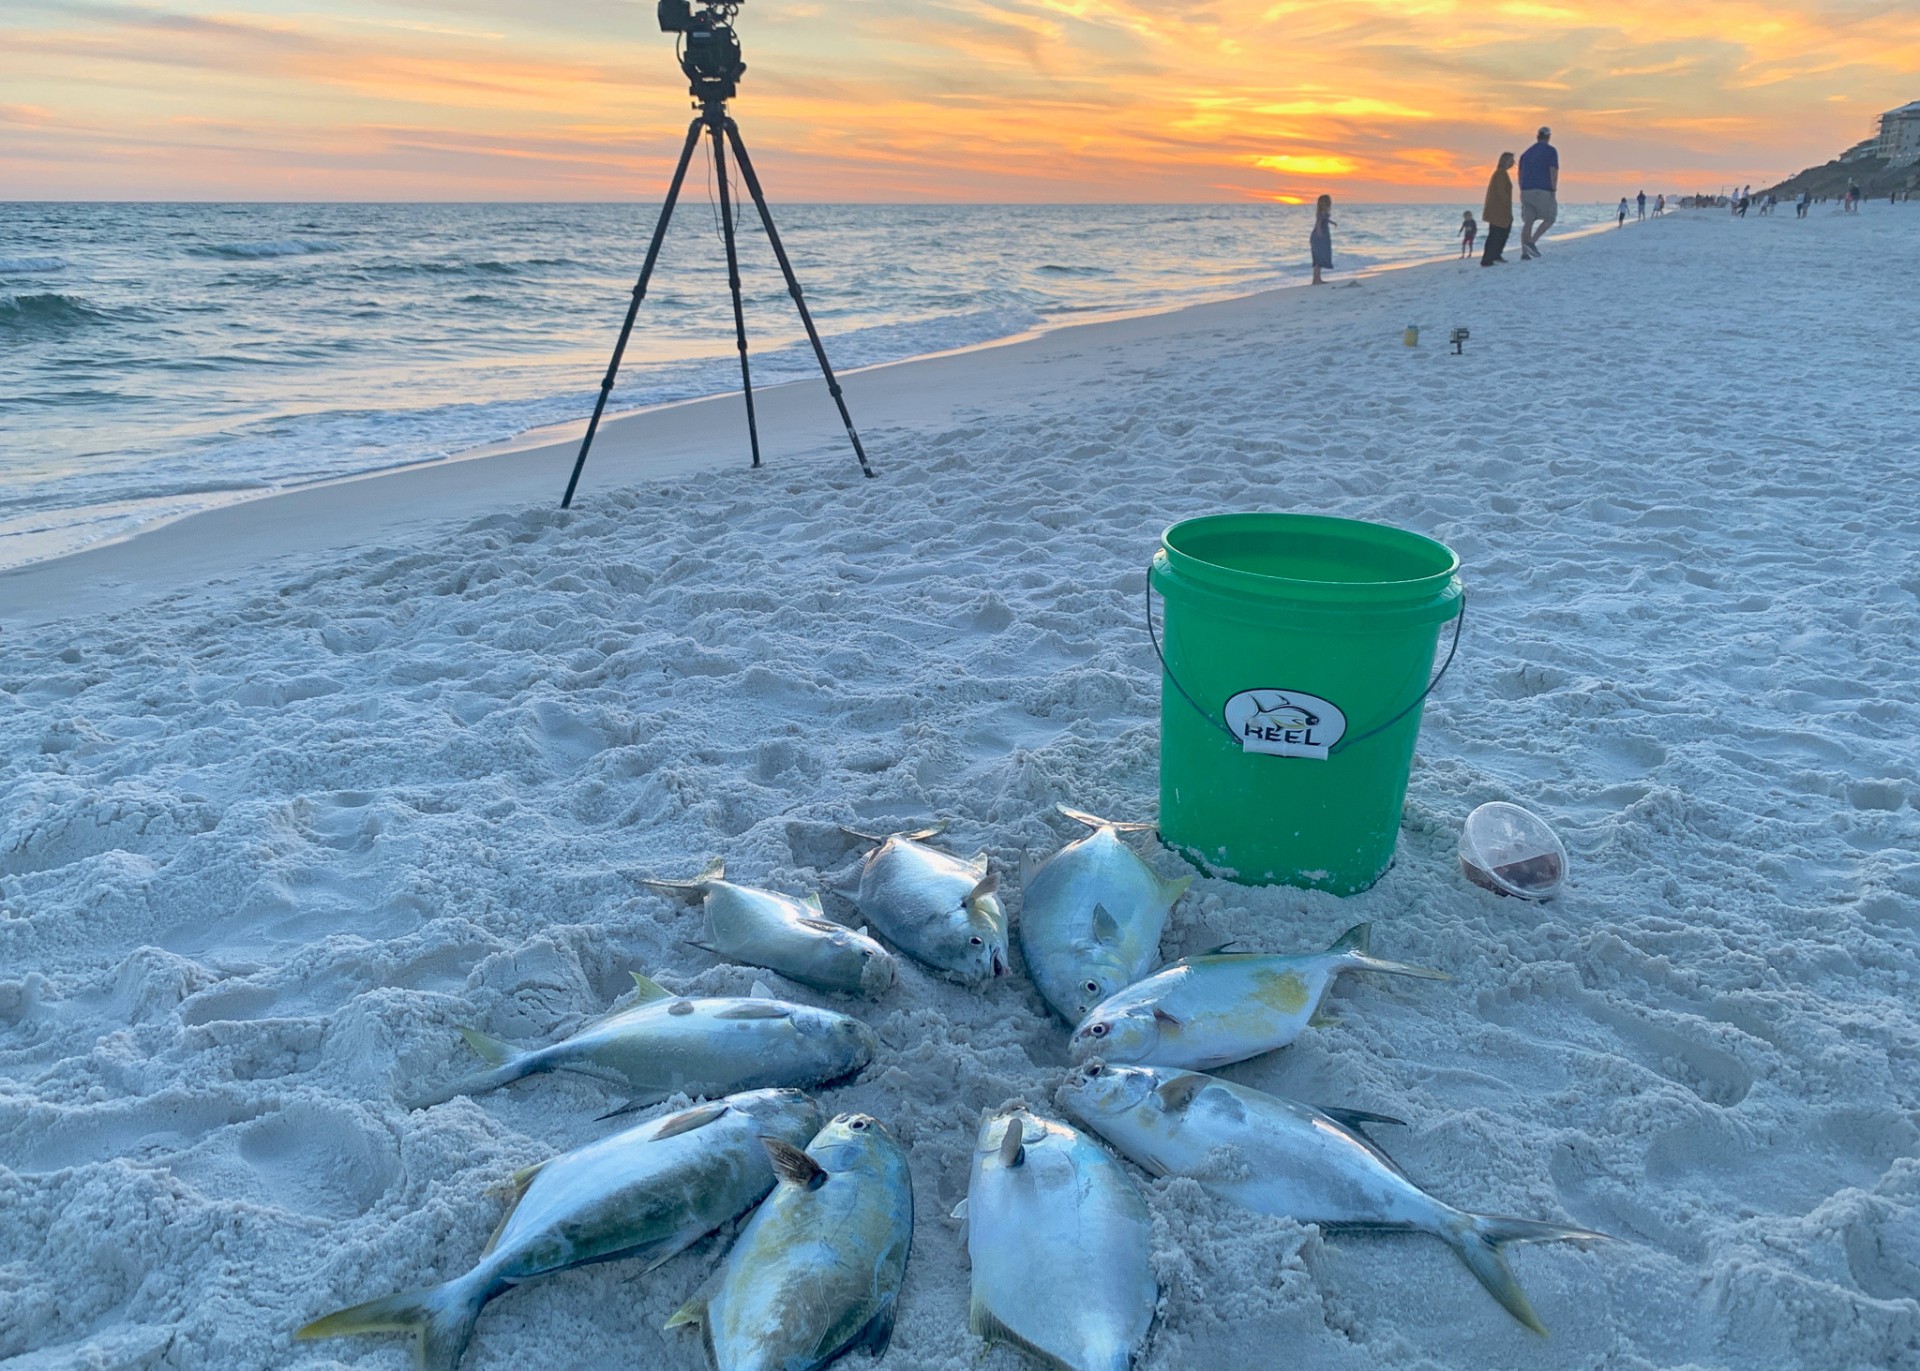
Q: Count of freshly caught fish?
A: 9